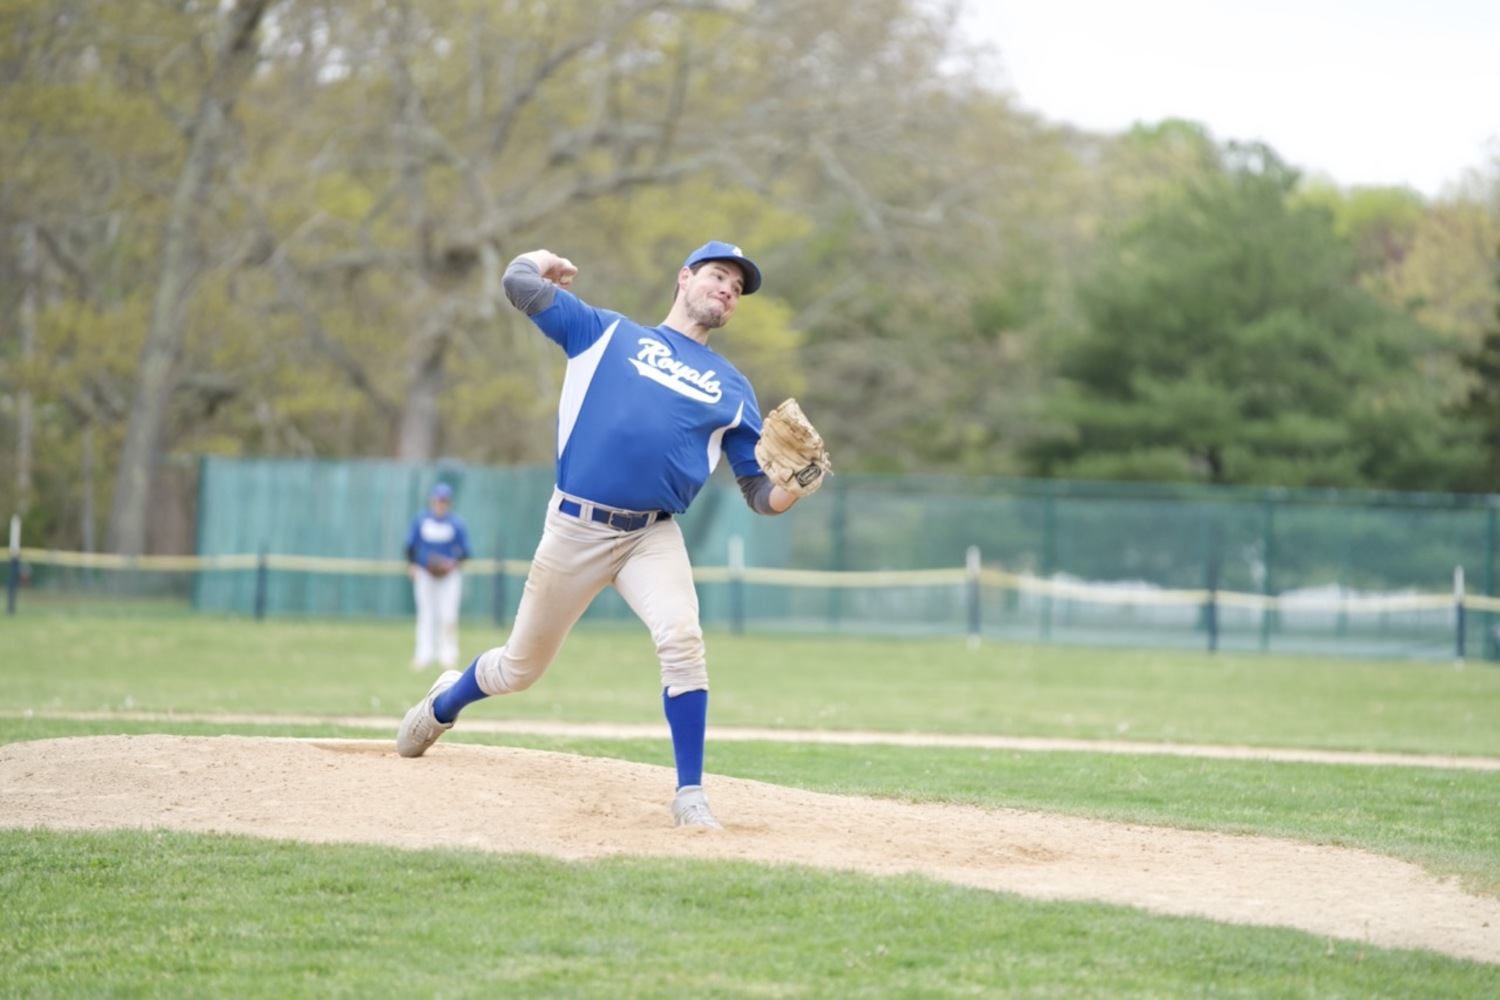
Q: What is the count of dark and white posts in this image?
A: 4